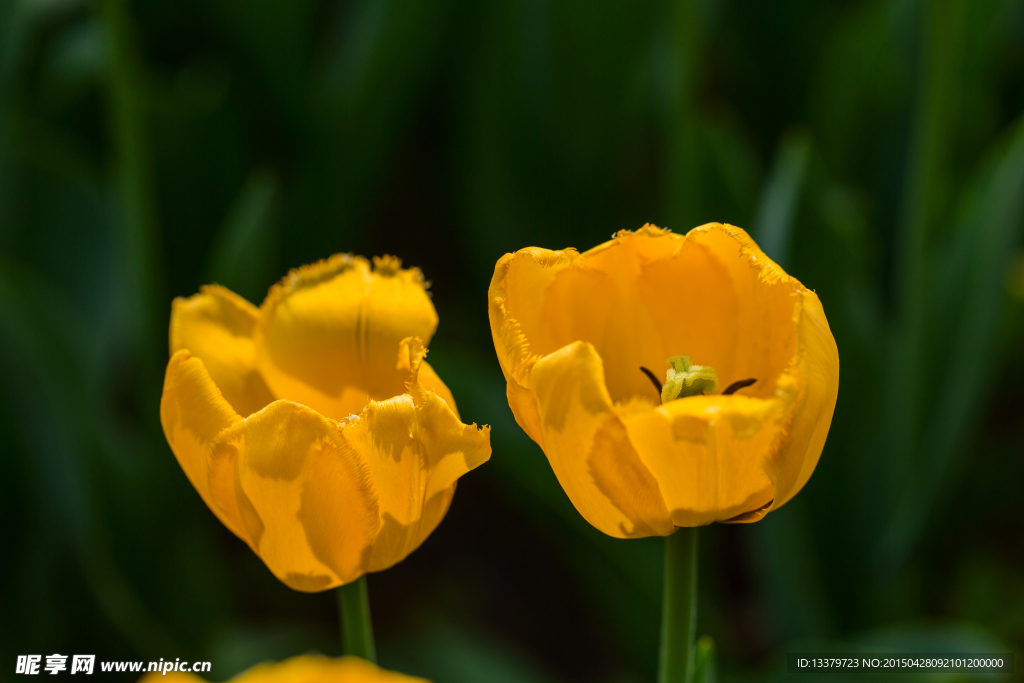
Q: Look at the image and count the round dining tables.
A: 0